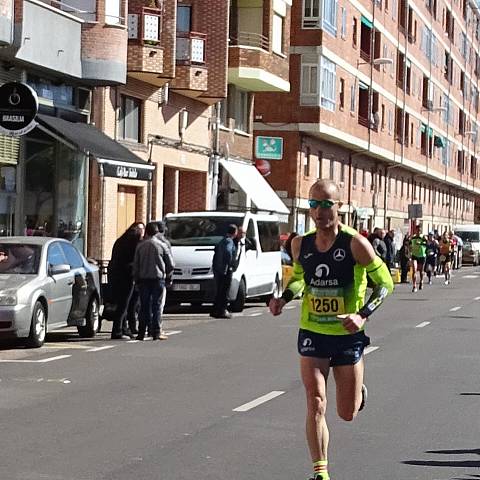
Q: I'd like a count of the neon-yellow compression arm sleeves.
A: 2